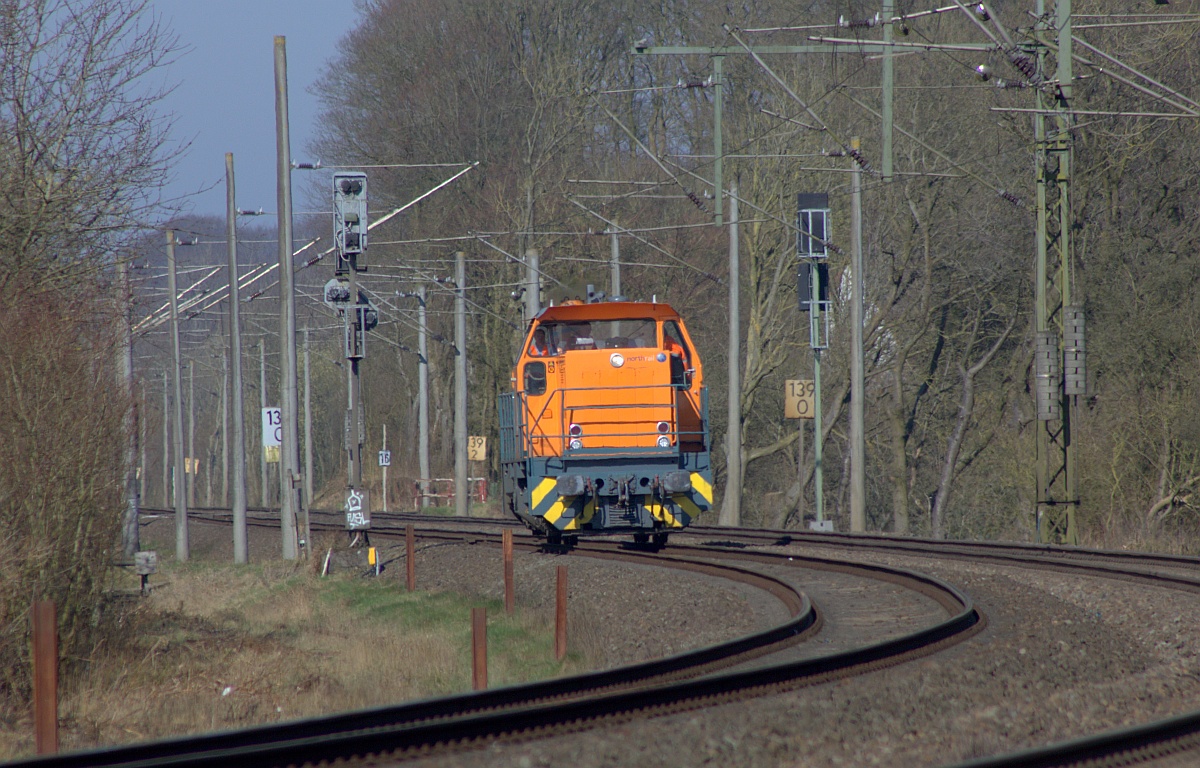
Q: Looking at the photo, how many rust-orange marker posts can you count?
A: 5